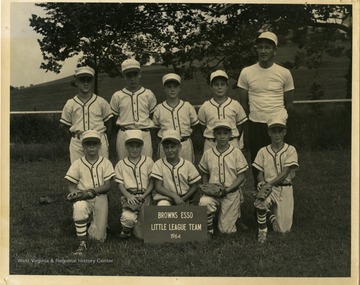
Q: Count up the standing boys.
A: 4